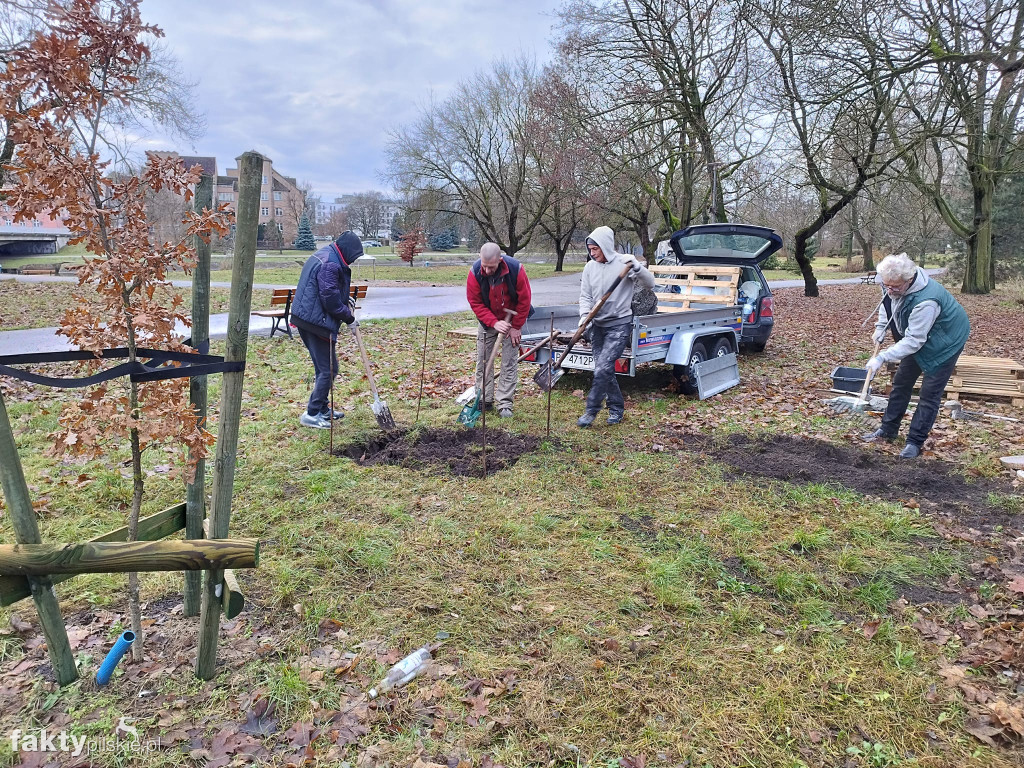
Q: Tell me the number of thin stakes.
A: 4